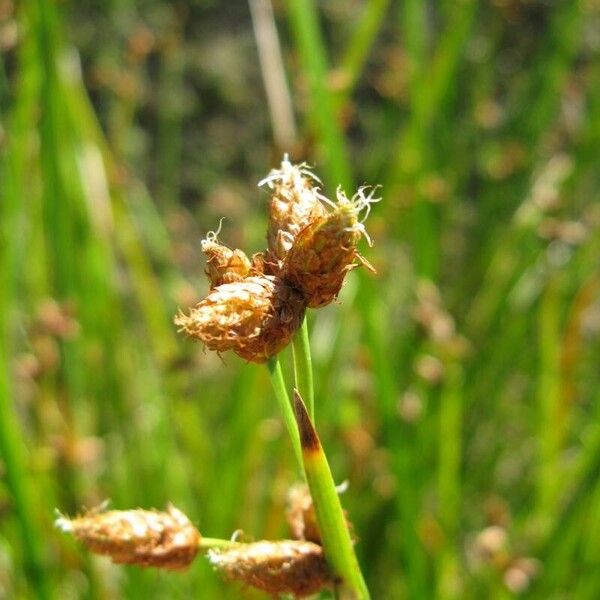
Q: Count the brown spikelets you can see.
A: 7